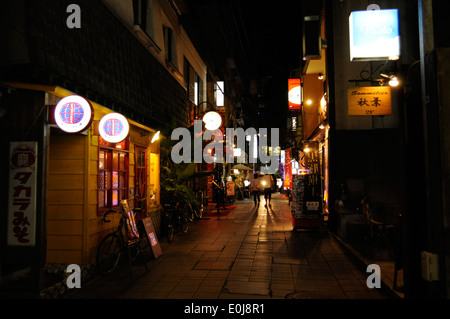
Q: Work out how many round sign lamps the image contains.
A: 3